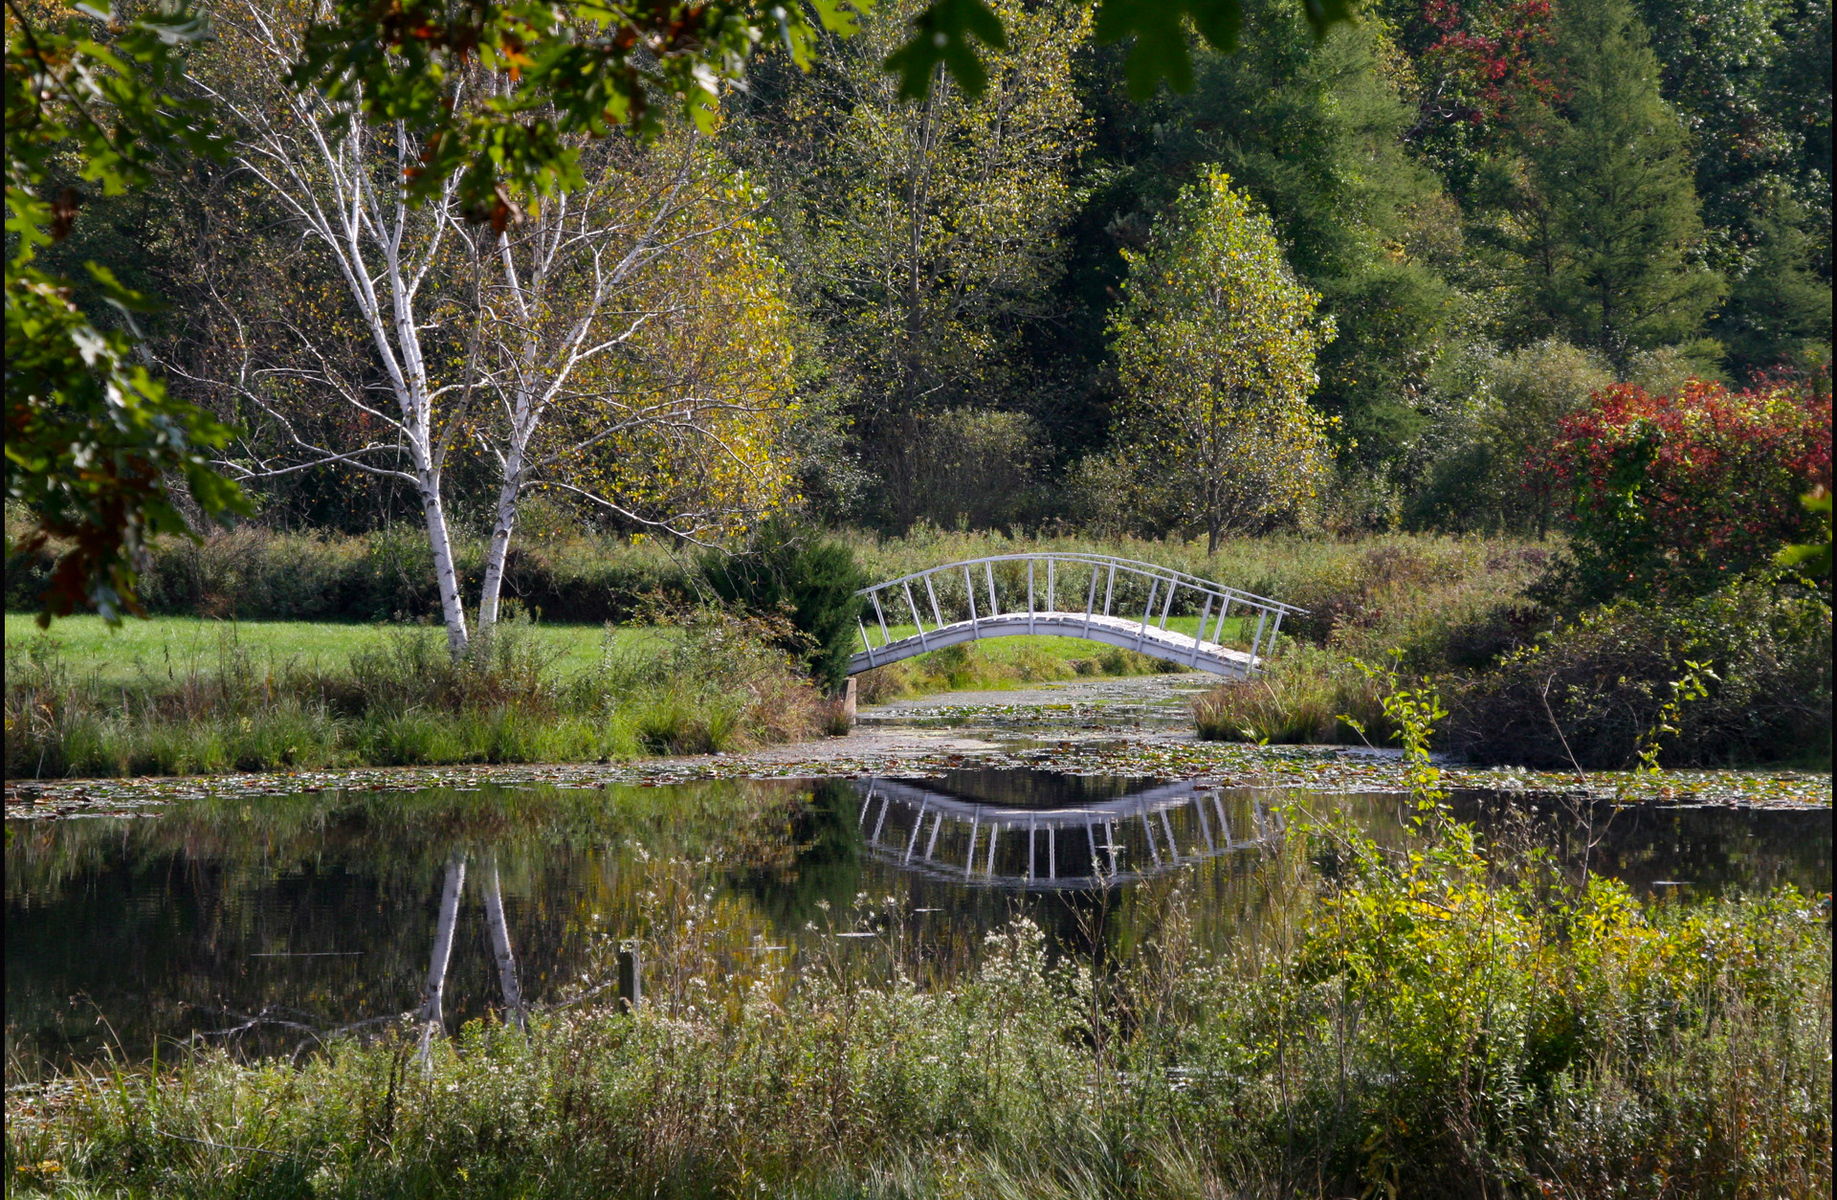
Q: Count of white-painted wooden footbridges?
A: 1